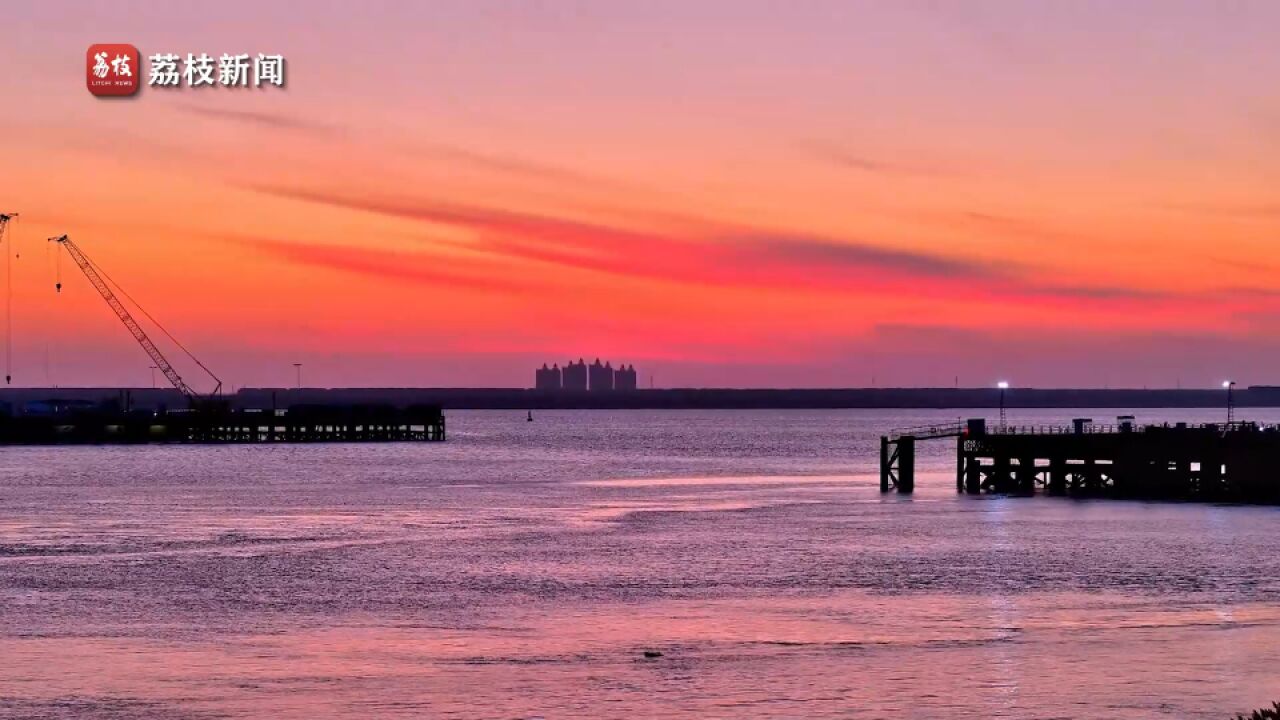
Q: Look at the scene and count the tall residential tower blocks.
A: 4